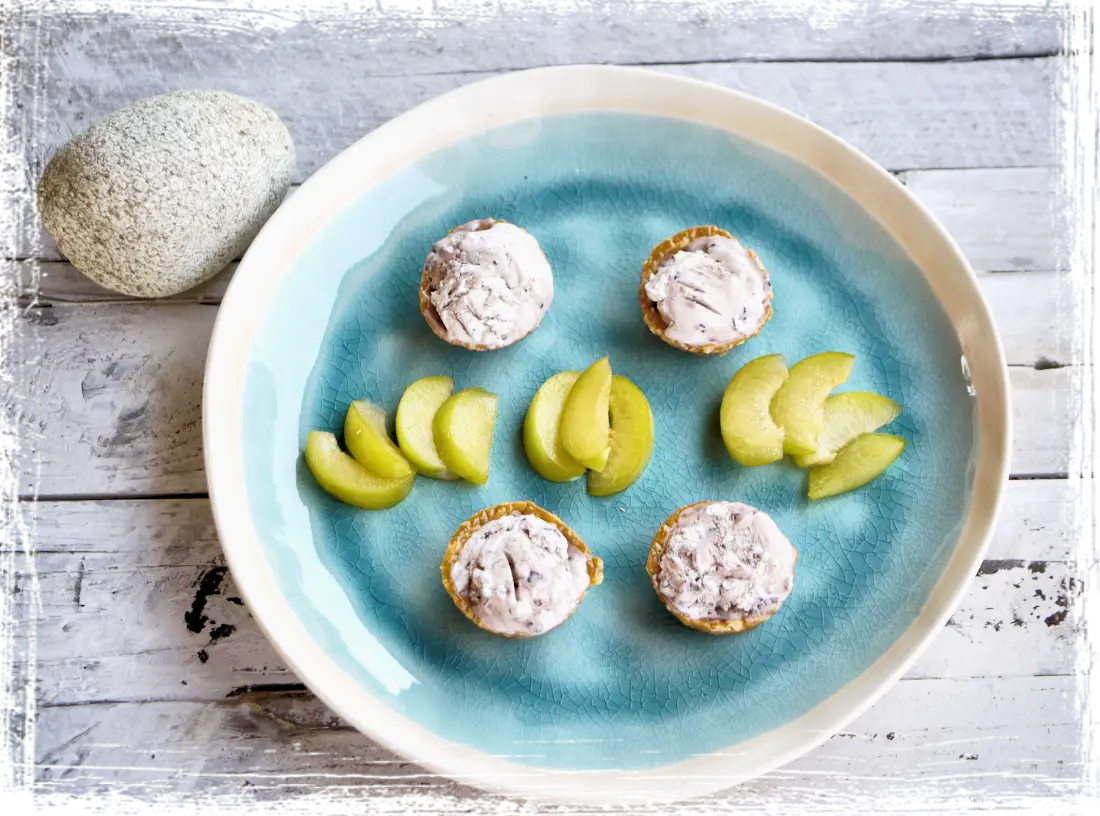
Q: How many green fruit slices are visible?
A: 11